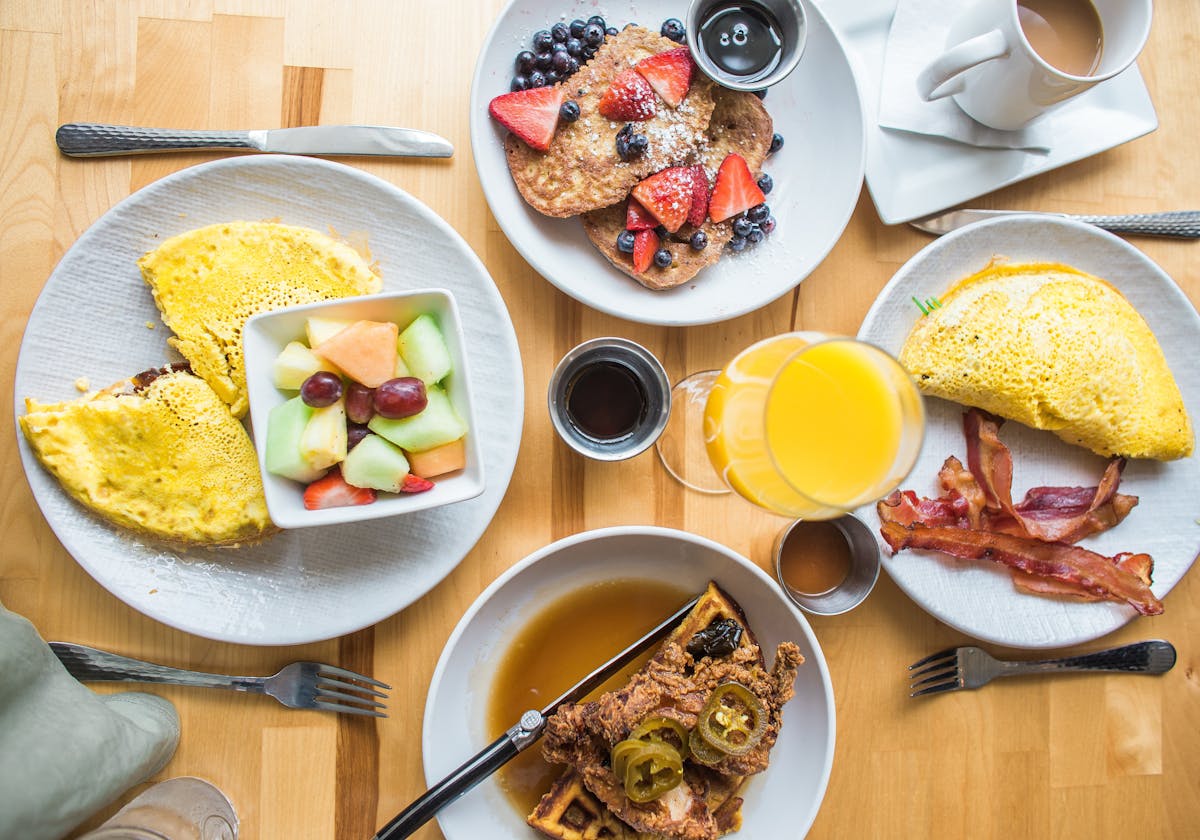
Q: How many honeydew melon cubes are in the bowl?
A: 4